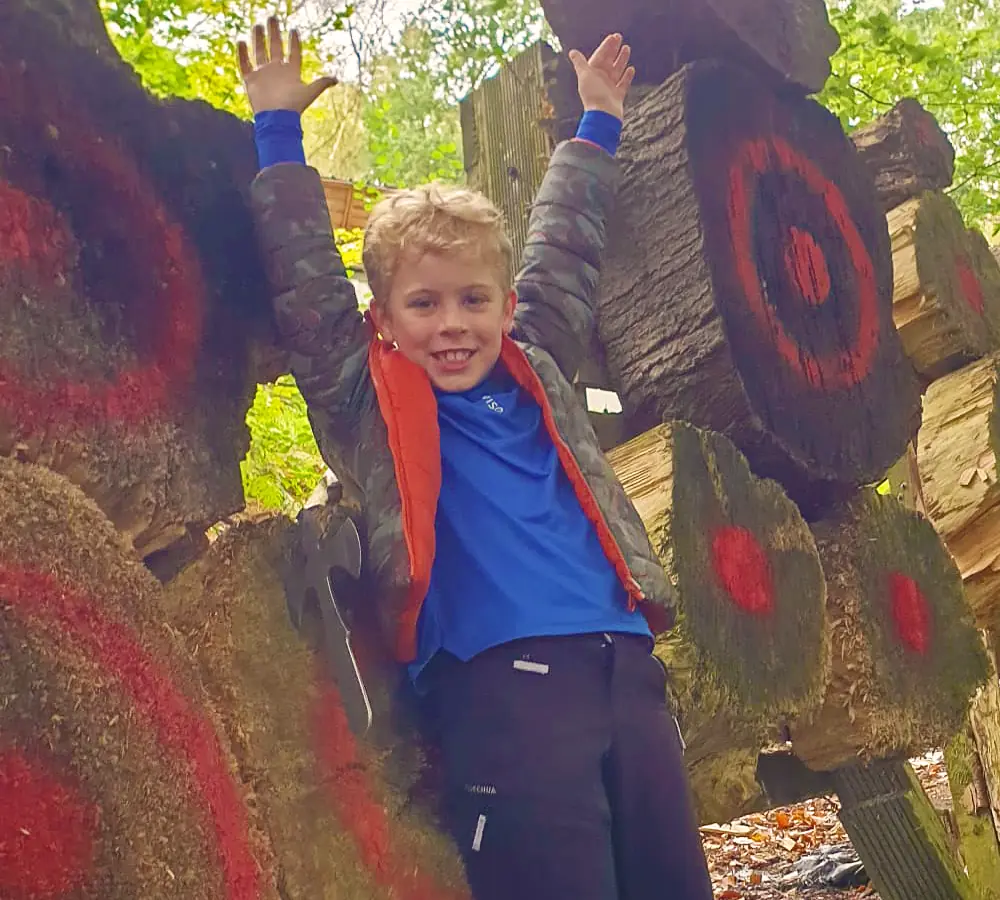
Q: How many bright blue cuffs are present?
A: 2